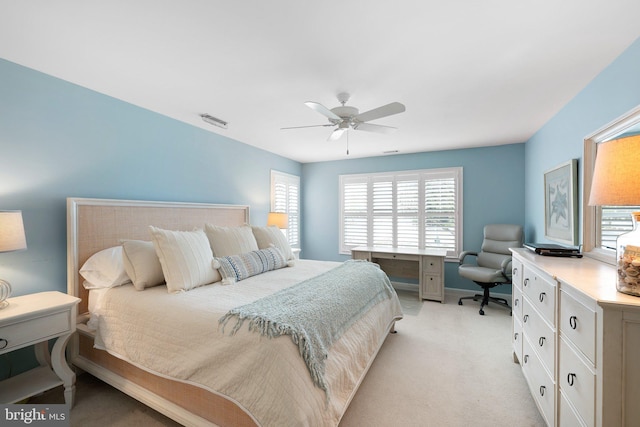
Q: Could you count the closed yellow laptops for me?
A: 0